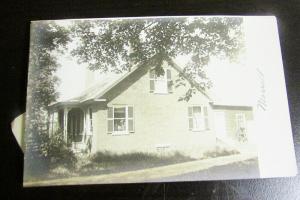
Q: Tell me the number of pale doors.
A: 1